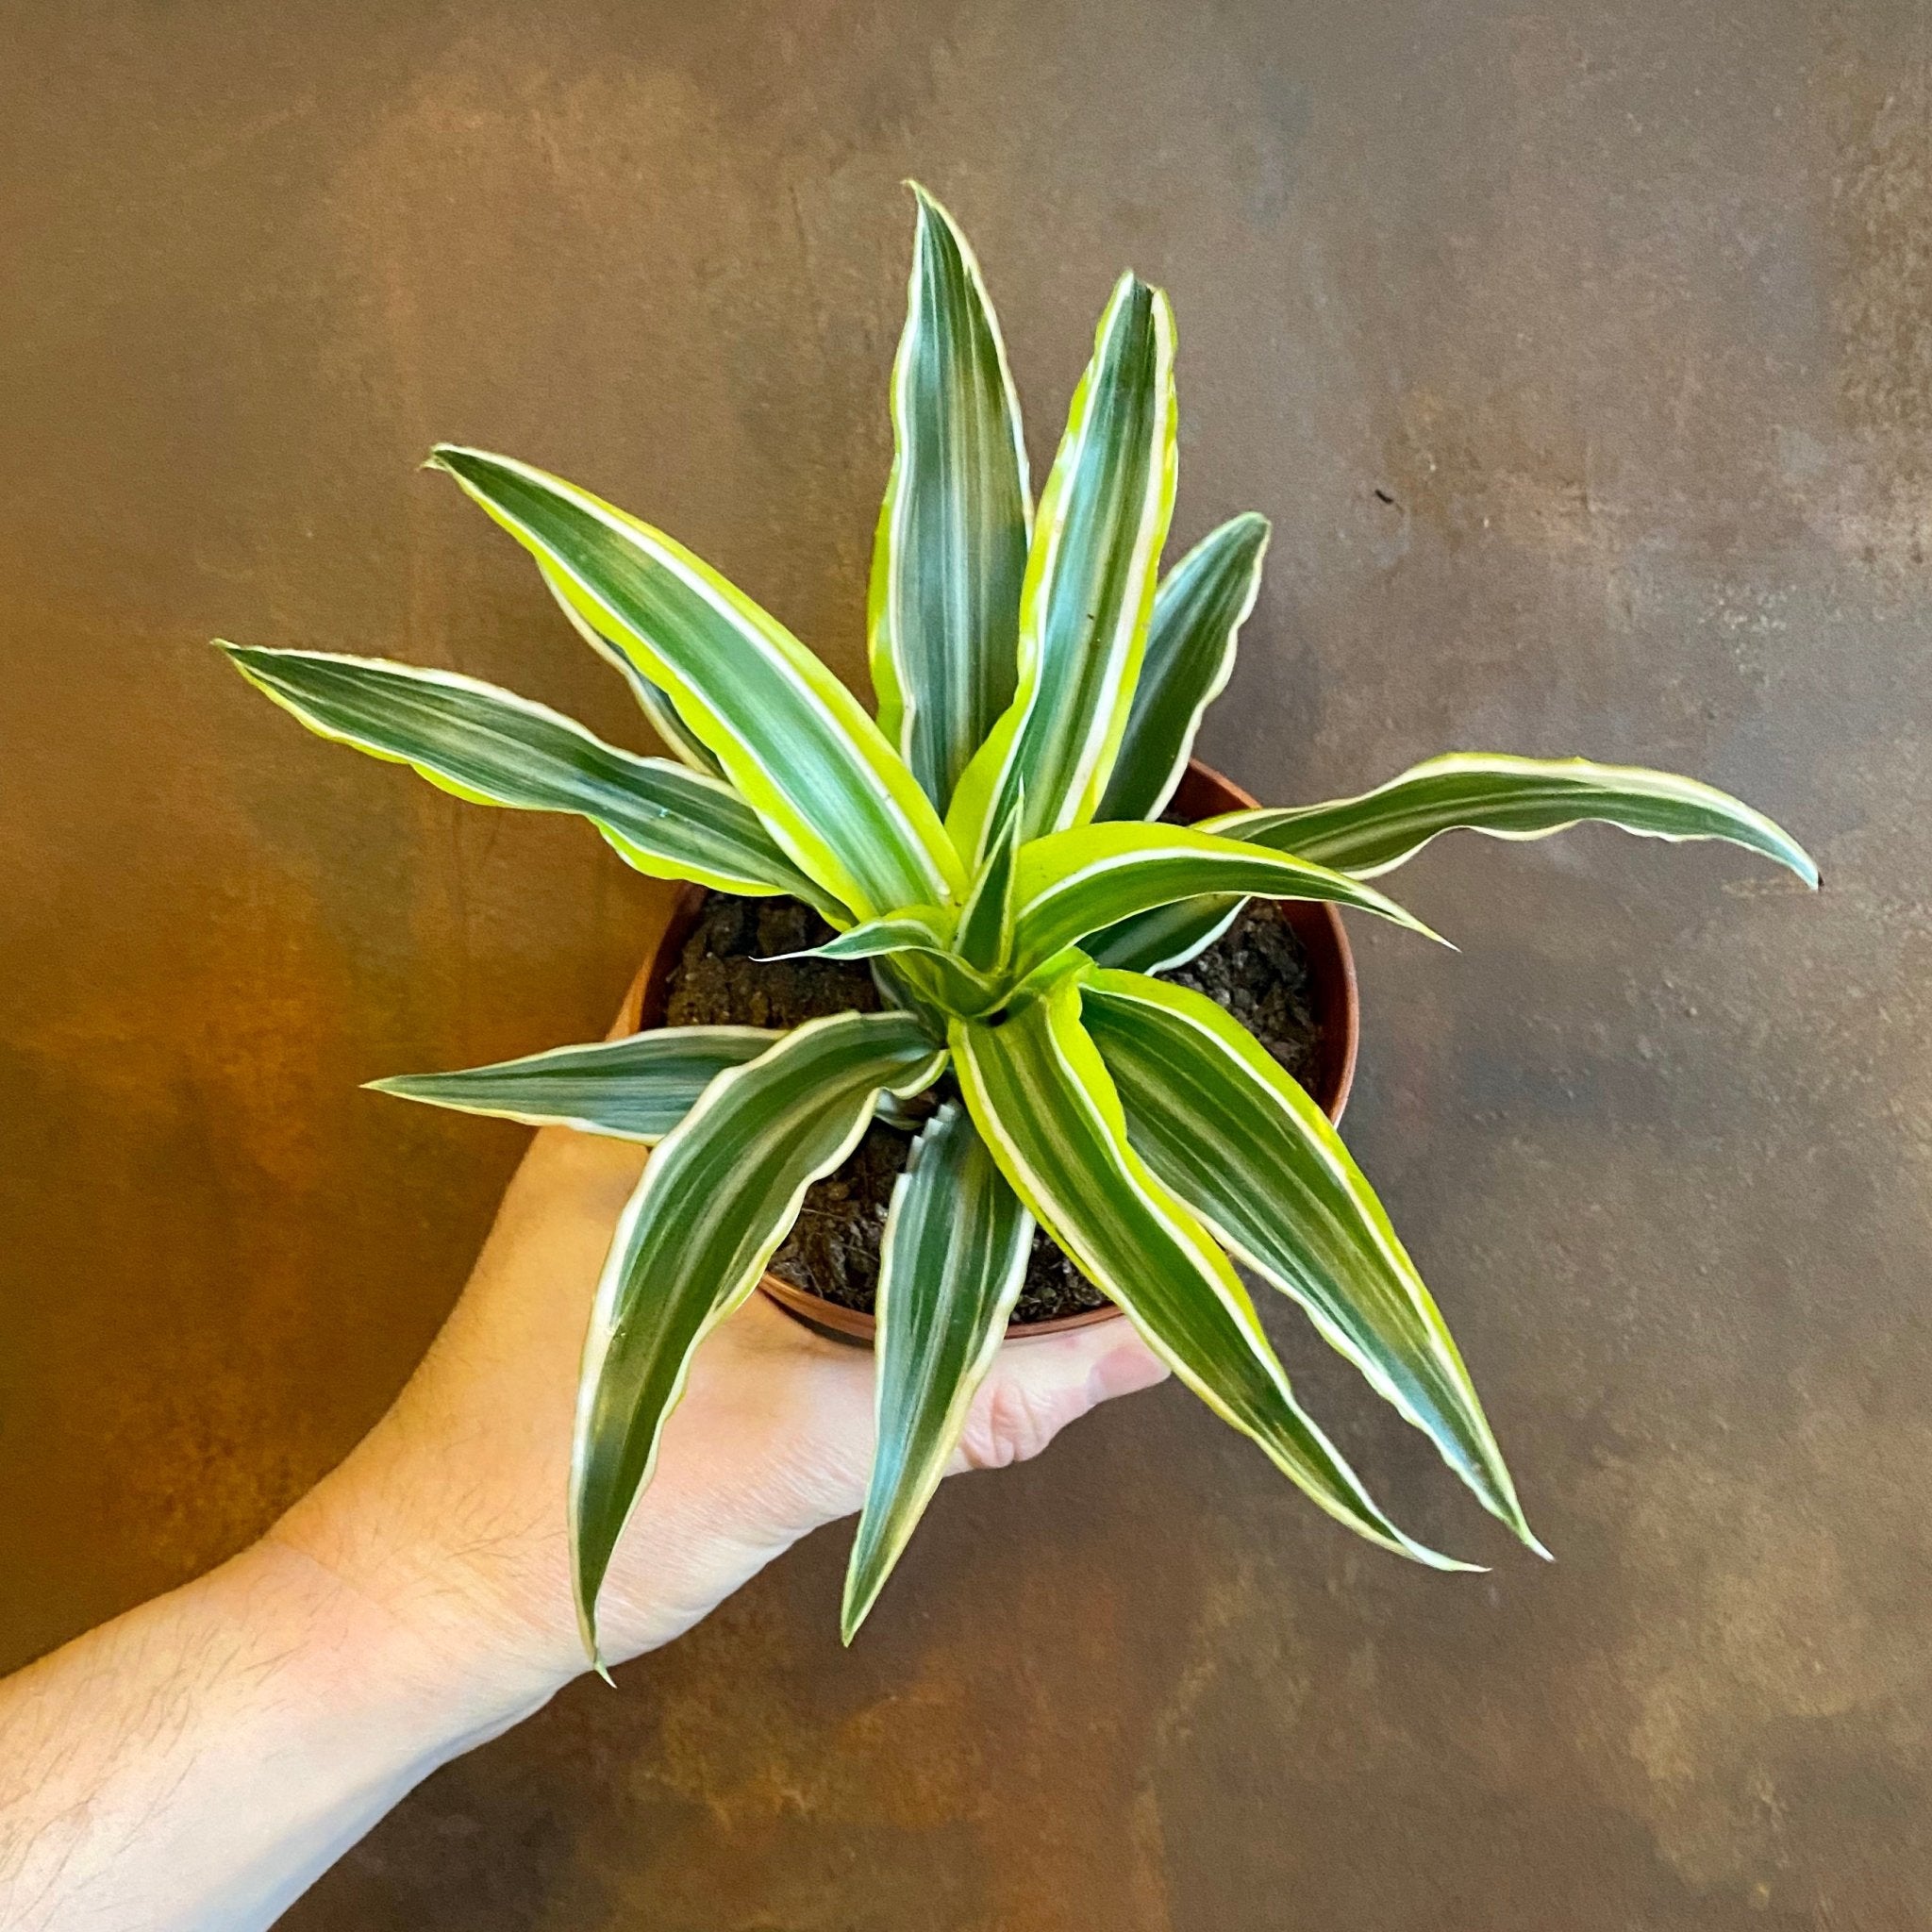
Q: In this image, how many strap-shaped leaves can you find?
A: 15